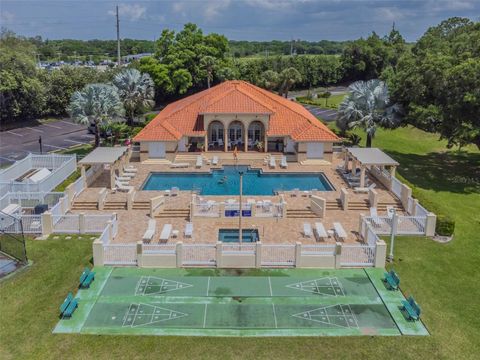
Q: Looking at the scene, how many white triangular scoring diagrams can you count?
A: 4